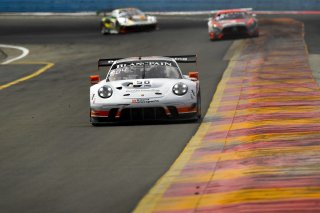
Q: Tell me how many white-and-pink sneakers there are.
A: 0